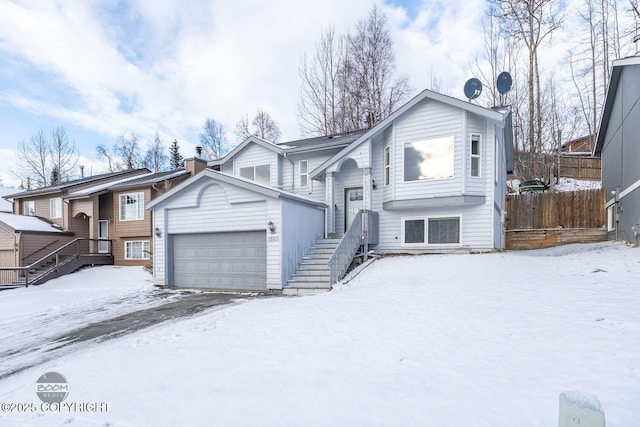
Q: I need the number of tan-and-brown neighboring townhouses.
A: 1